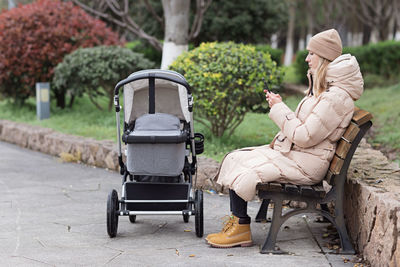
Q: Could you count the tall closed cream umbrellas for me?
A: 0